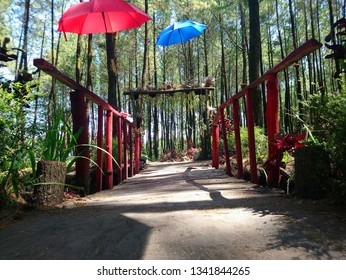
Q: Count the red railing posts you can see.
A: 12